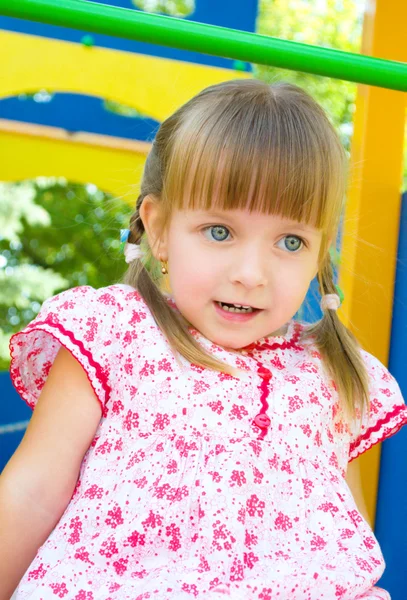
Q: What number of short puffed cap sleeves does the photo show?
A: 2